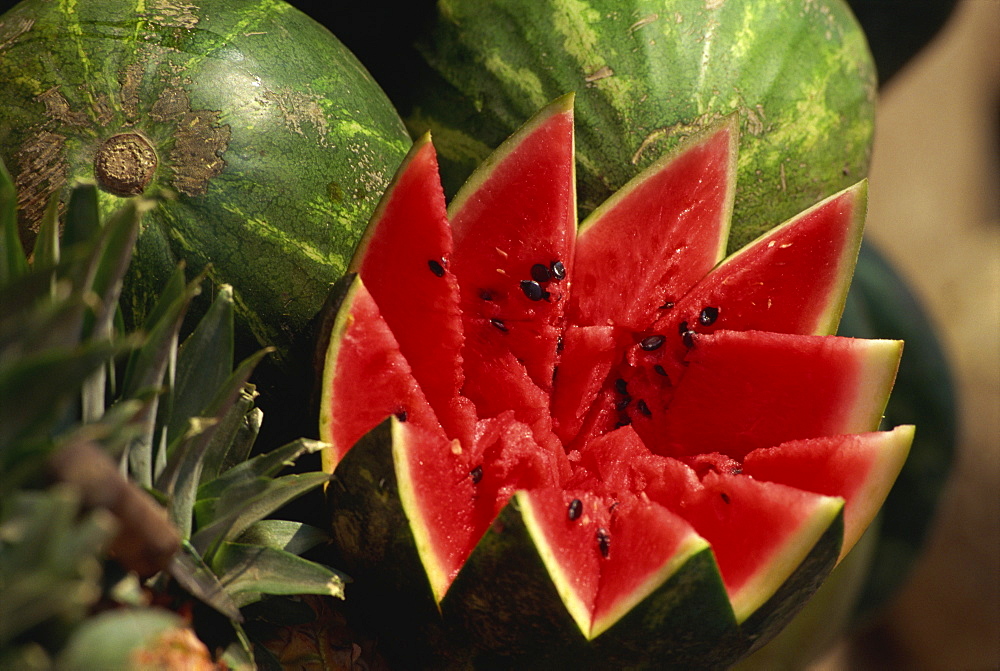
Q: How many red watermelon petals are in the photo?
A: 11